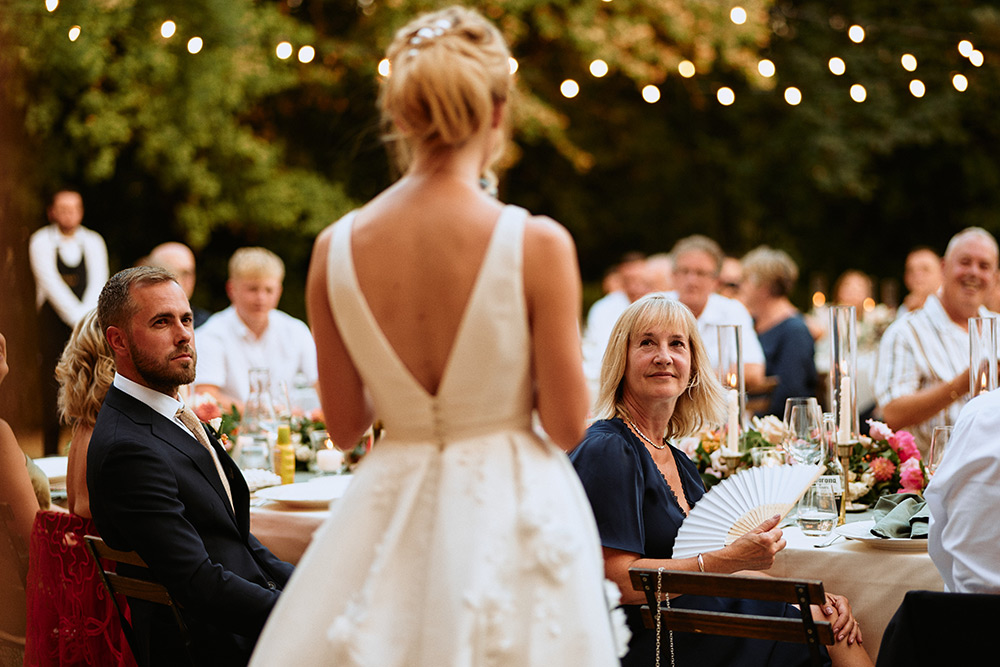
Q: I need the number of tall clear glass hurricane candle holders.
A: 3